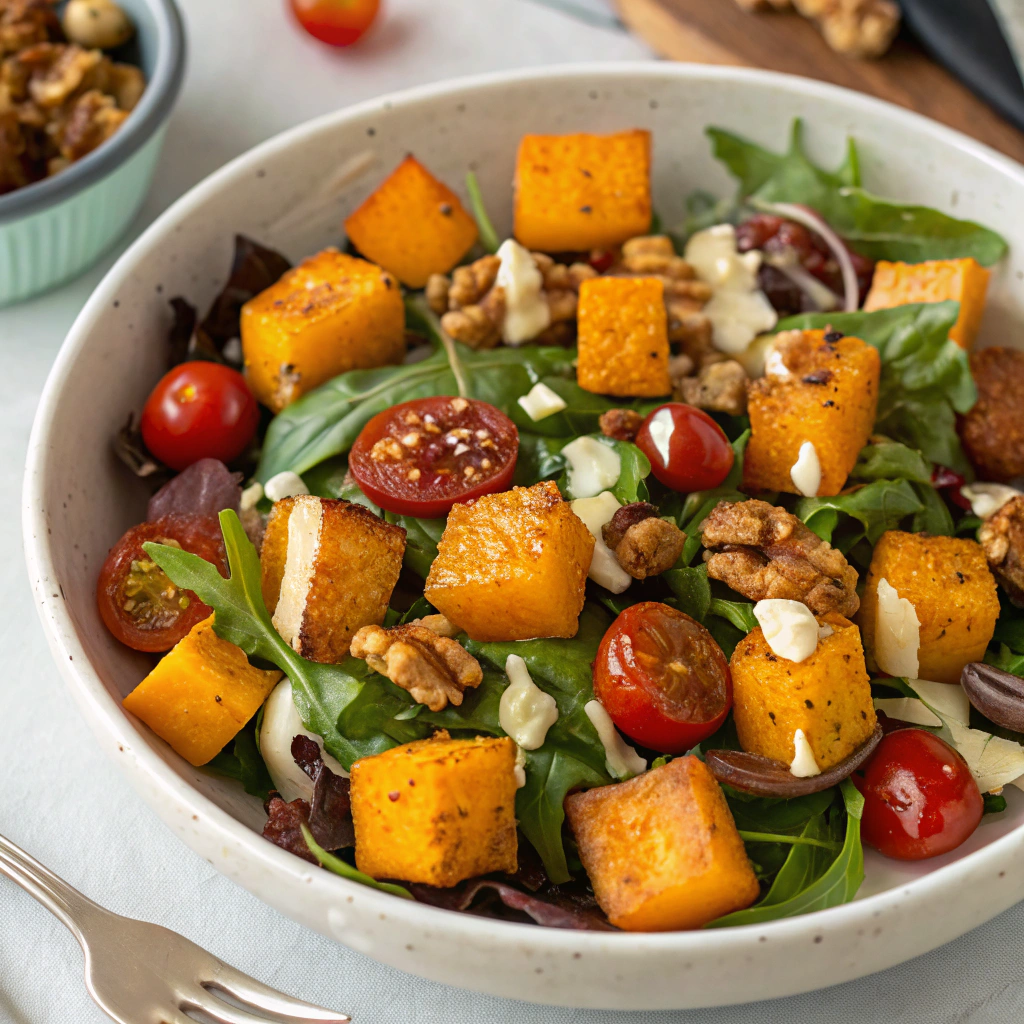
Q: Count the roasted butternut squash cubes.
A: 13